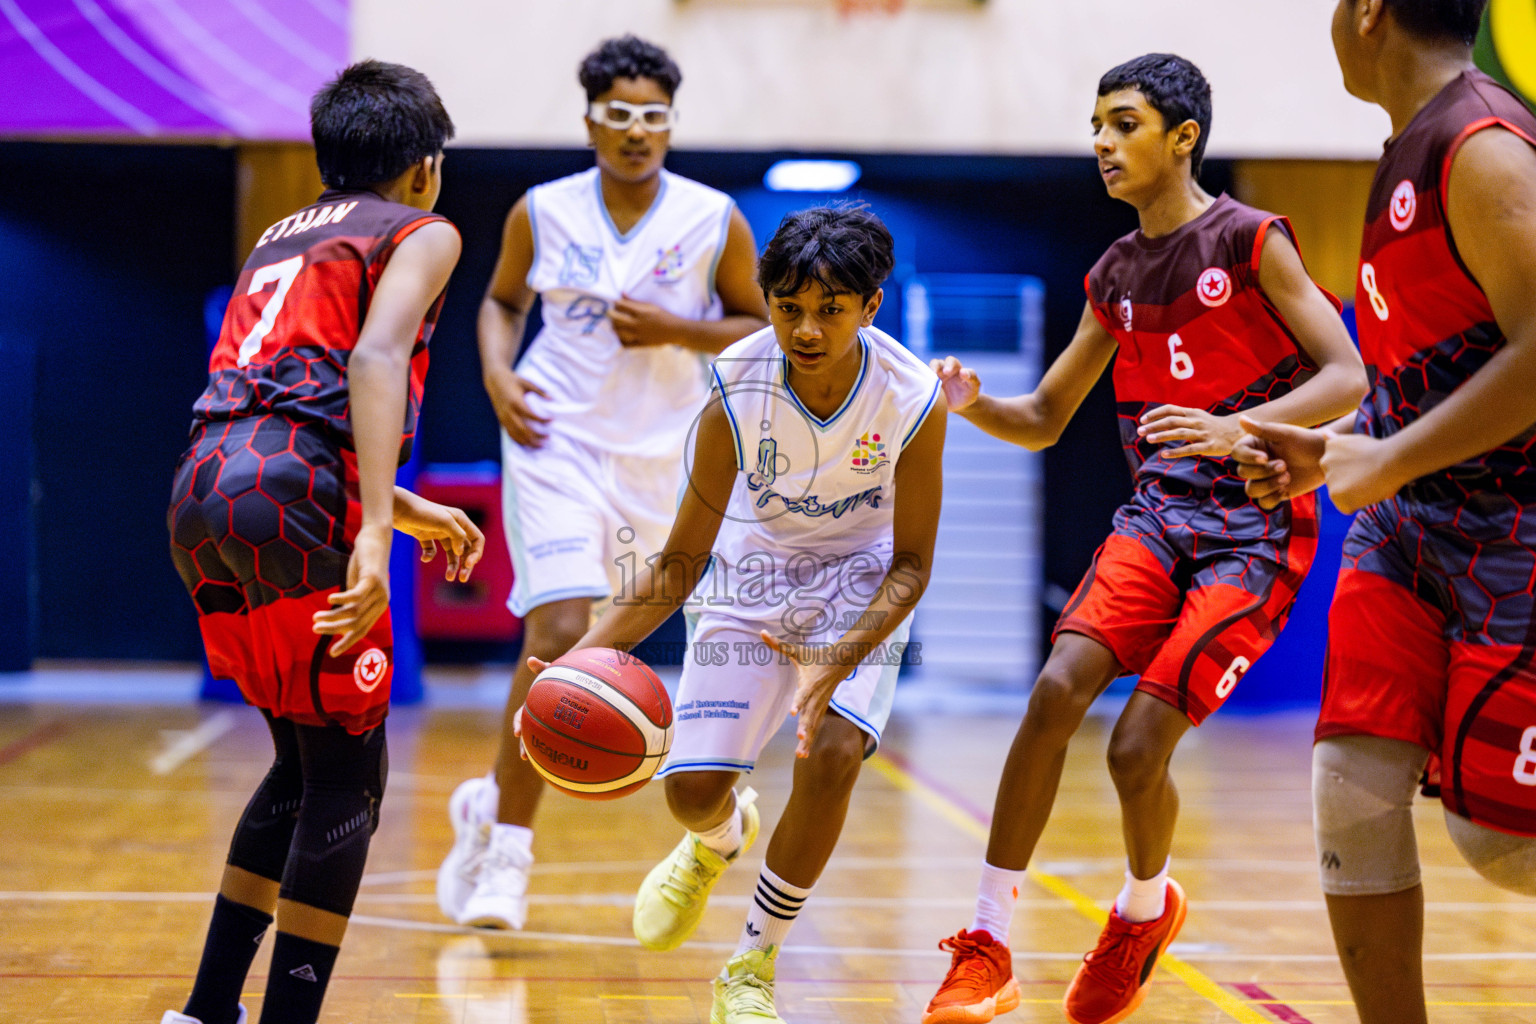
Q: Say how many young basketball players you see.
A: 5